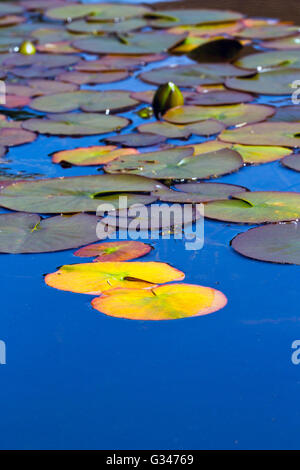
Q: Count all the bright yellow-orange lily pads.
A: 2